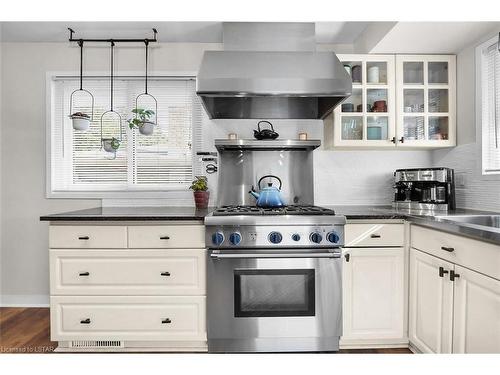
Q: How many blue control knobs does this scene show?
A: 6